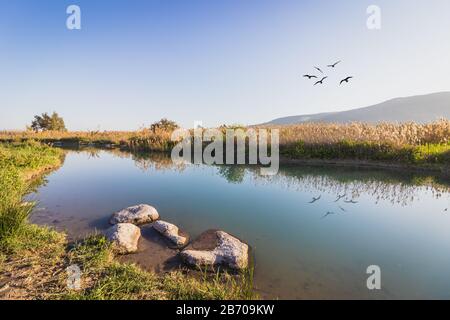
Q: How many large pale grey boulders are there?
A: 4